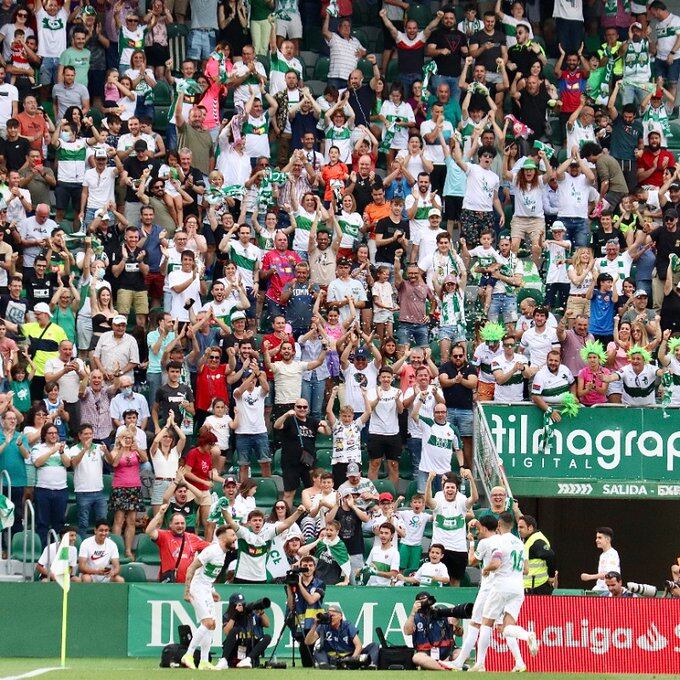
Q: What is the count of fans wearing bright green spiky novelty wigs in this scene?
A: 4